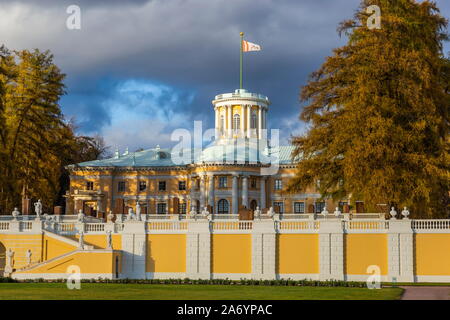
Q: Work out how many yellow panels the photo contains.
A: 5